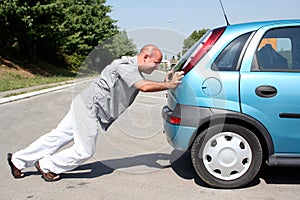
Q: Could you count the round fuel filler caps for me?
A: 1